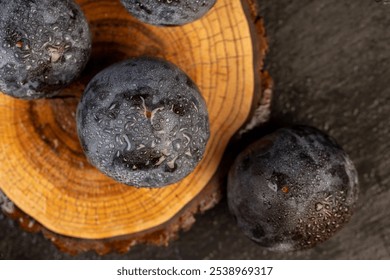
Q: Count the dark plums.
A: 4